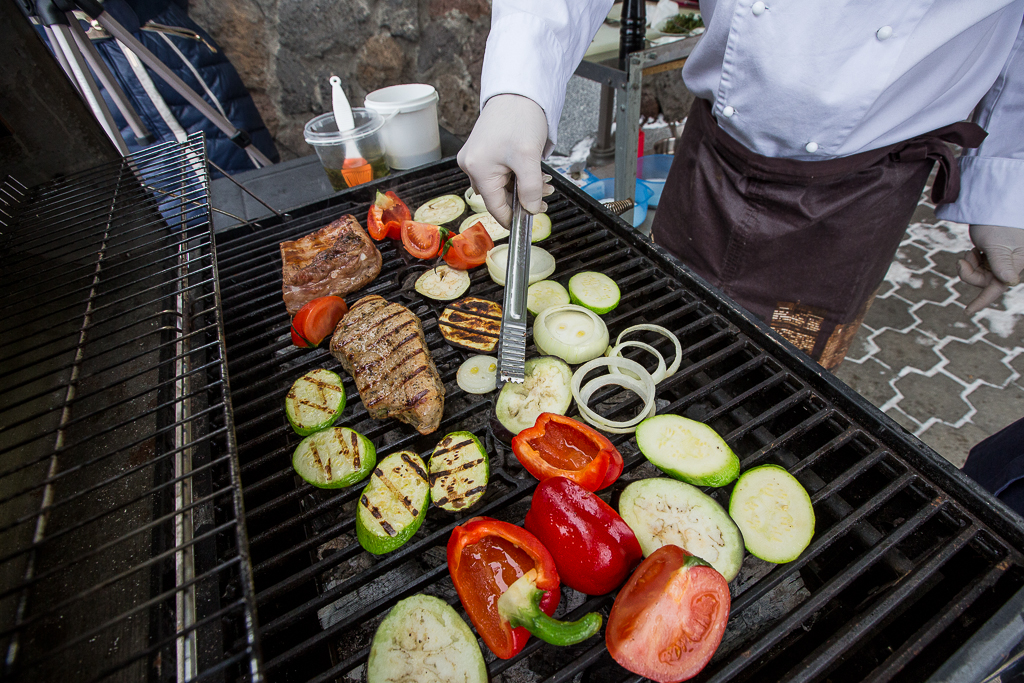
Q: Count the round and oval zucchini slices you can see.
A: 9